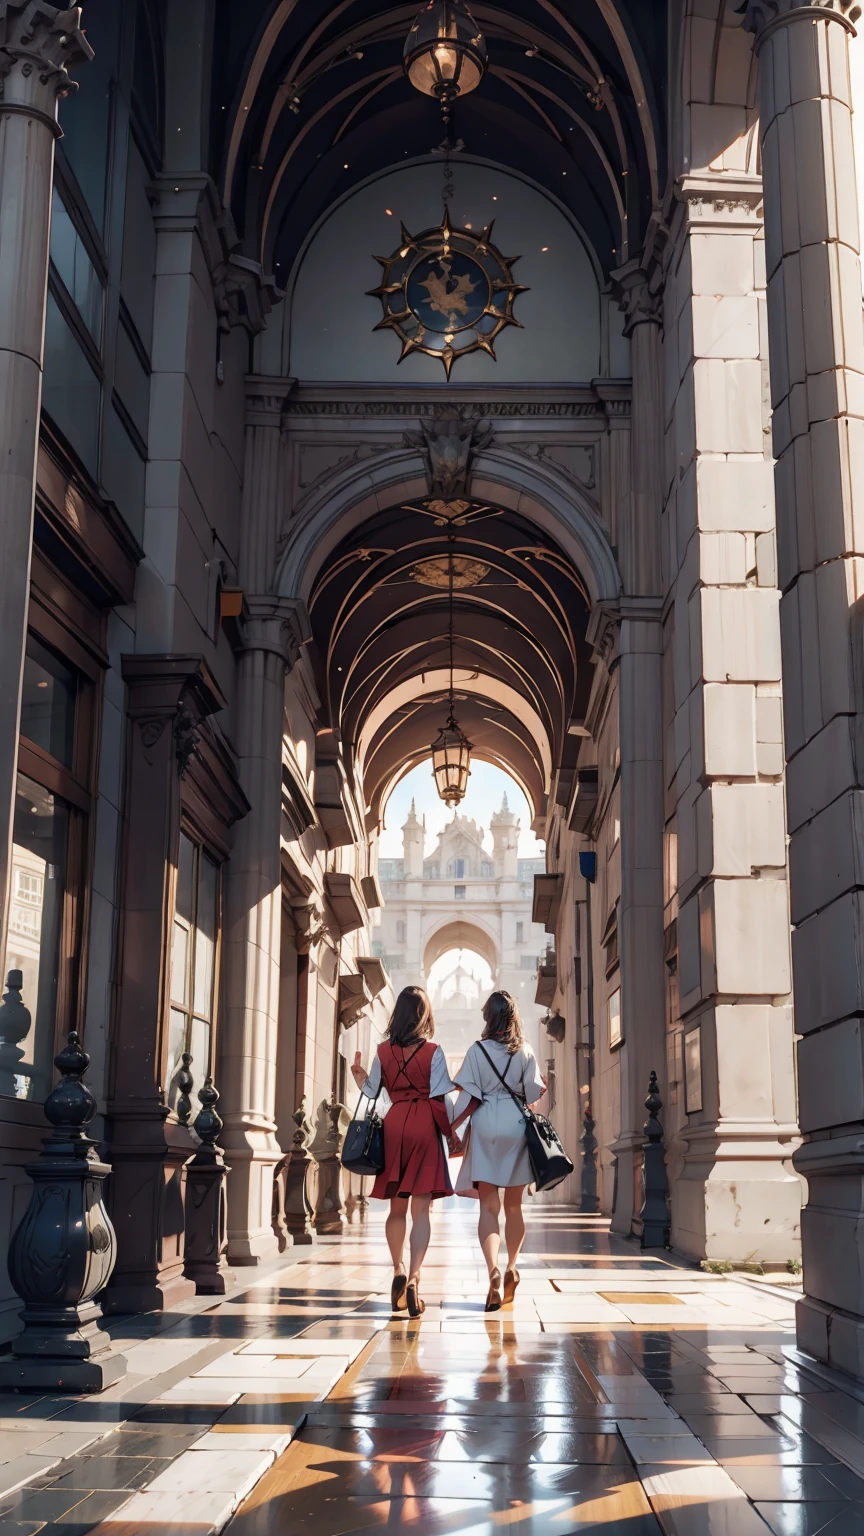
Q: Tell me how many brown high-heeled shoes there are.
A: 4